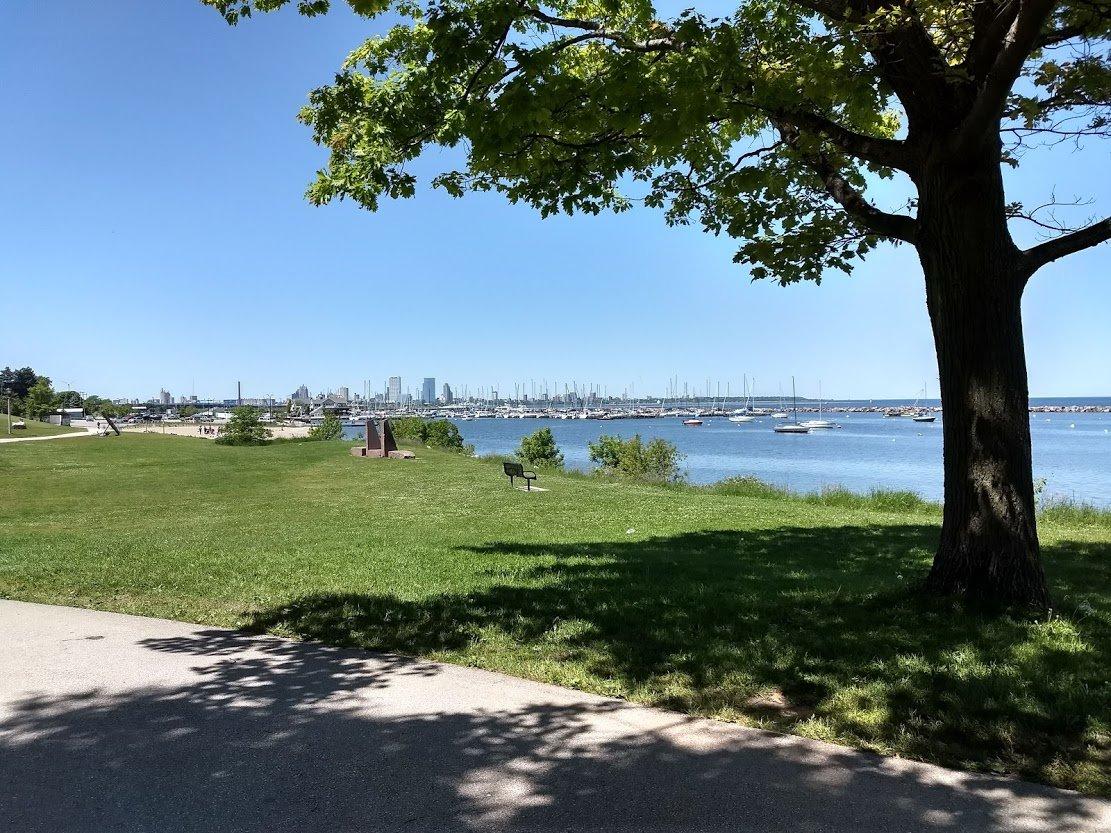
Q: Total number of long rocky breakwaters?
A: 1